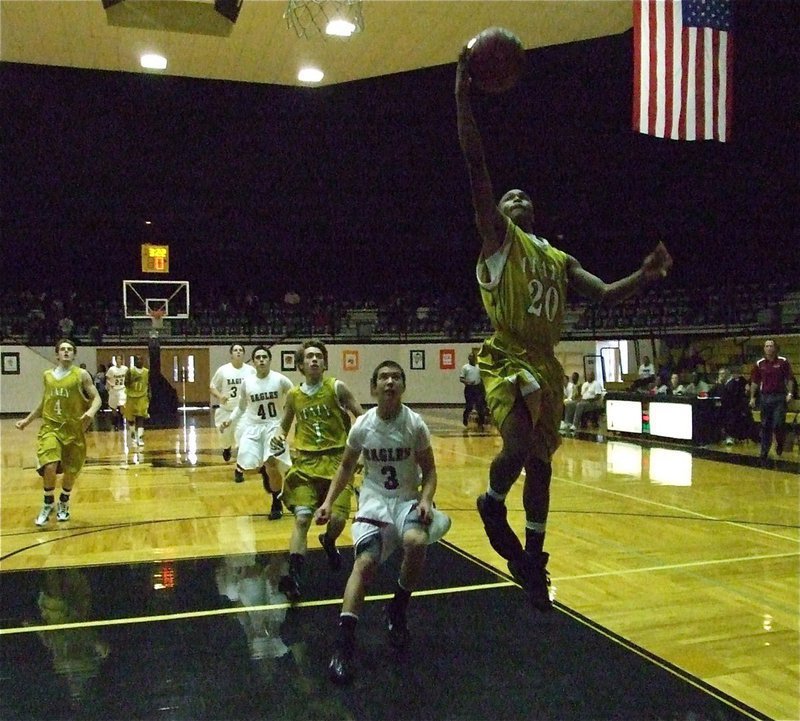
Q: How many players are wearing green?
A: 4